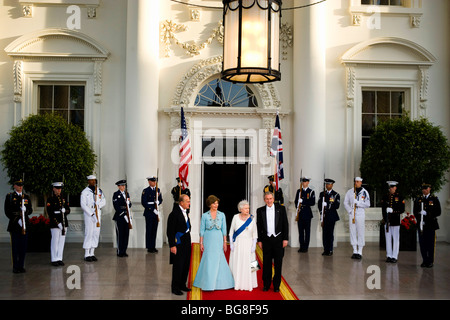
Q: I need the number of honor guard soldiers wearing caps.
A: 12